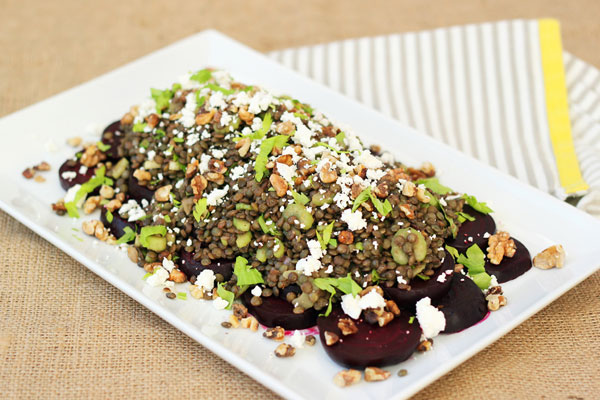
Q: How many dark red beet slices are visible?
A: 11